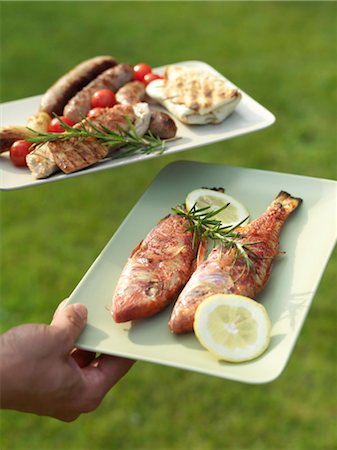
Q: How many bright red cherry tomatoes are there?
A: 6